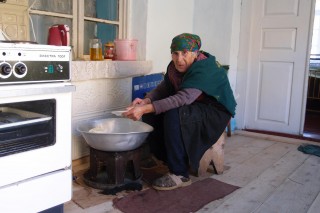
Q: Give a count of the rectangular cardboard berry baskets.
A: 0